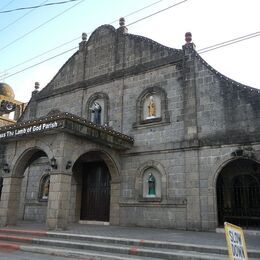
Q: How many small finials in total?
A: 4